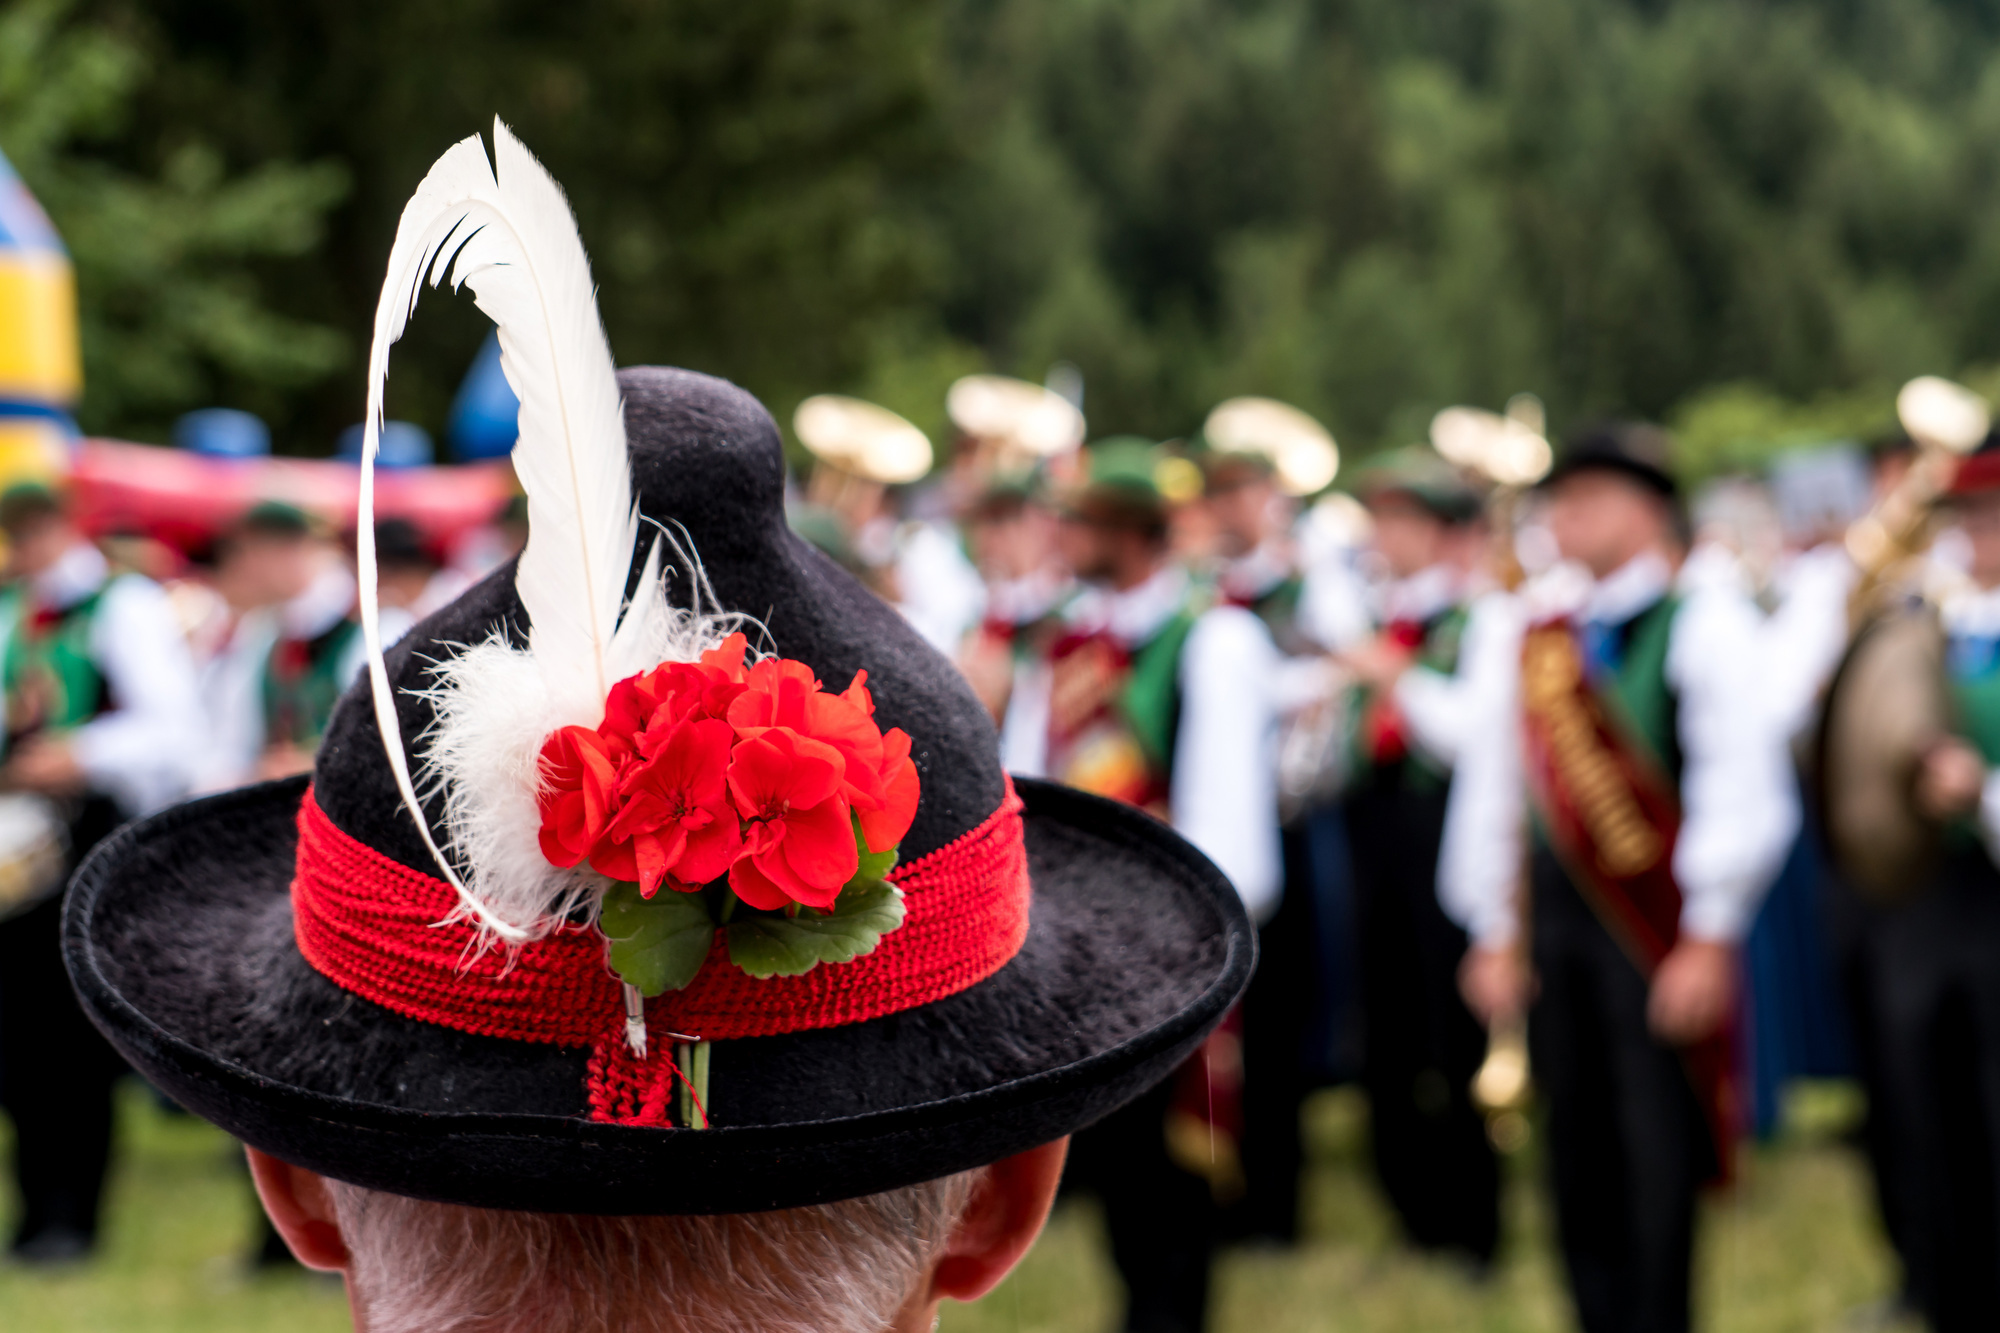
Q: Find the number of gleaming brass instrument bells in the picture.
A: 5